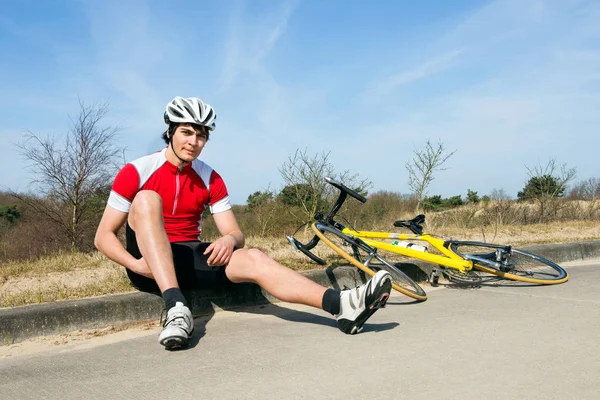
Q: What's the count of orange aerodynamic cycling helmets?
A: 0